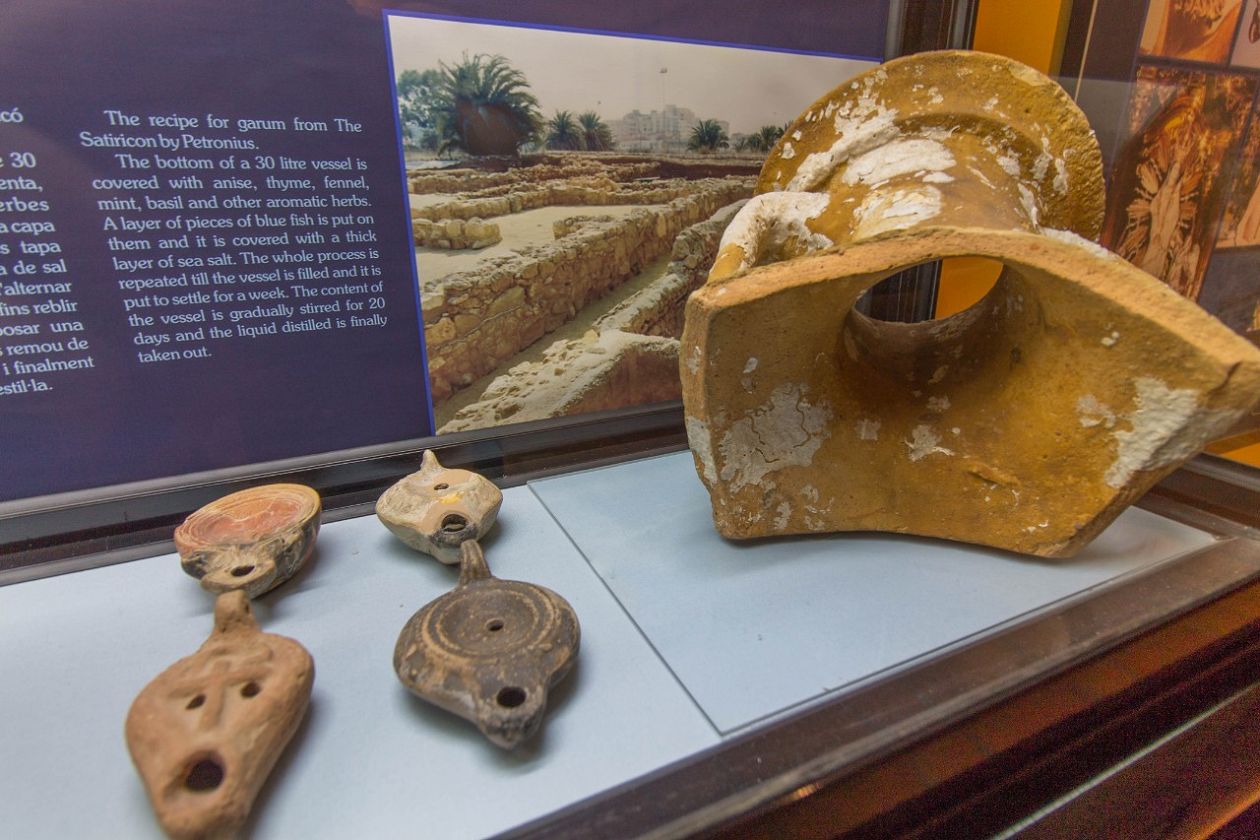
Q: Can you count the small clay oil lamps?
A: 4